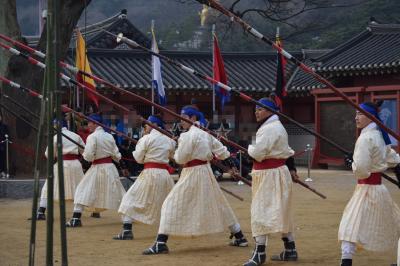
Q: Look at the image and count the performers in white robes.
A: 6